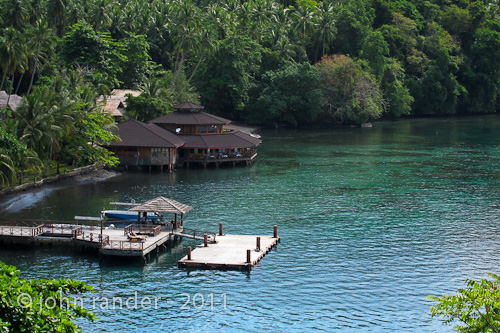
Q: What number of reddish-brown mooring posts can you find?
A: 6